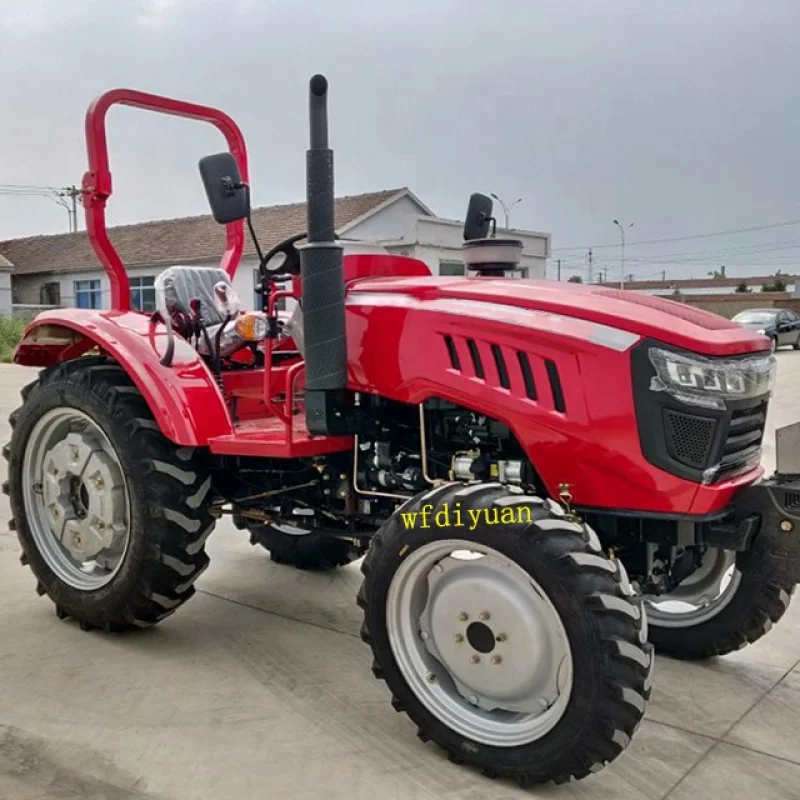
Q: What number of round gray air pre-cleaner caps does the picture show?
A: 1